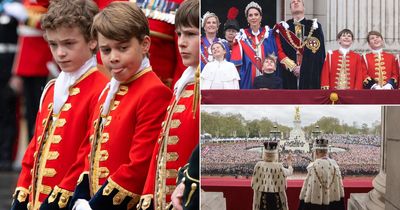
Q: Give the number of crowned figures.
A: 2